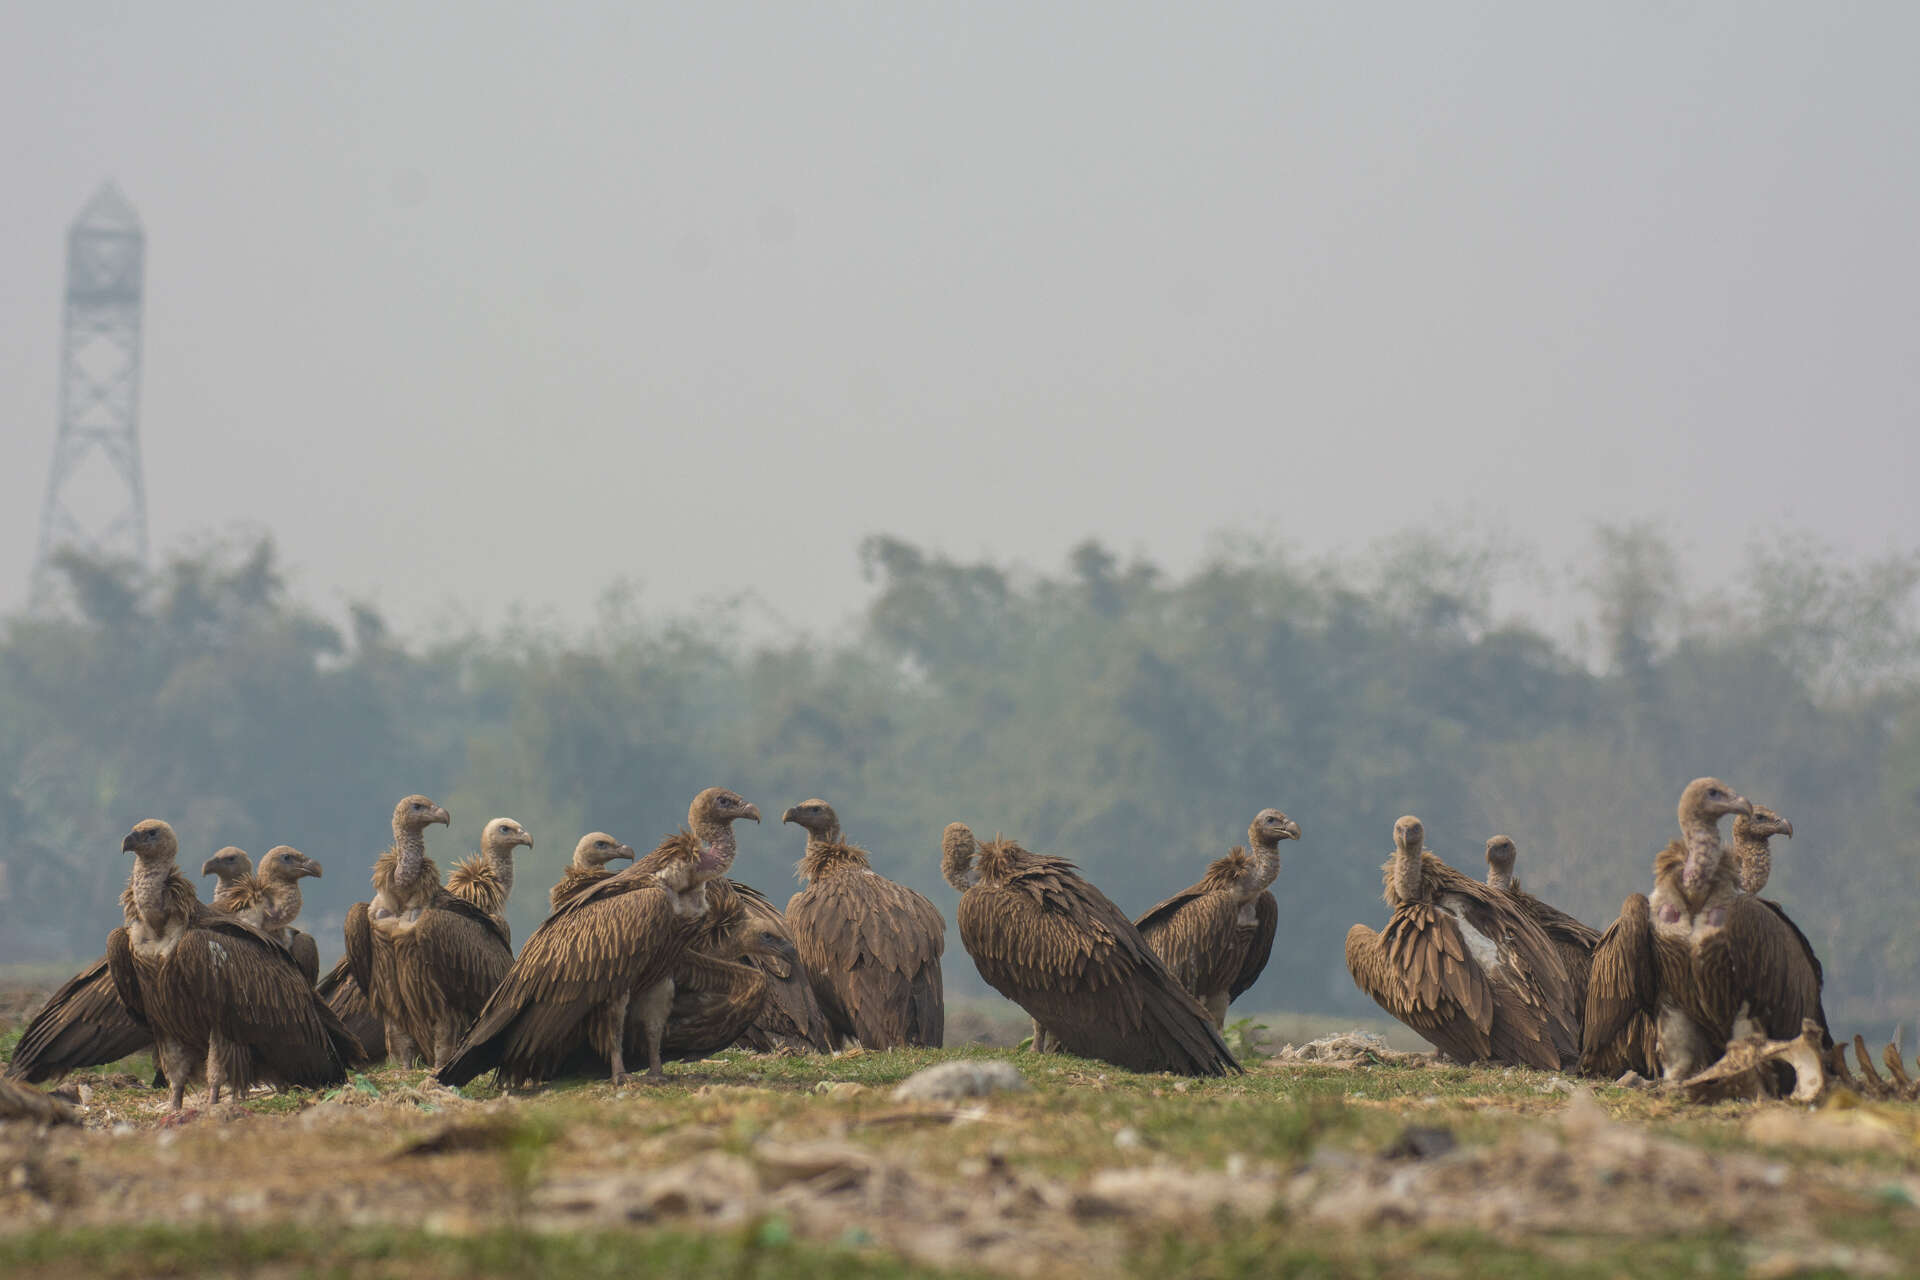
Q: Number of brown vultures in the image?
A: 15